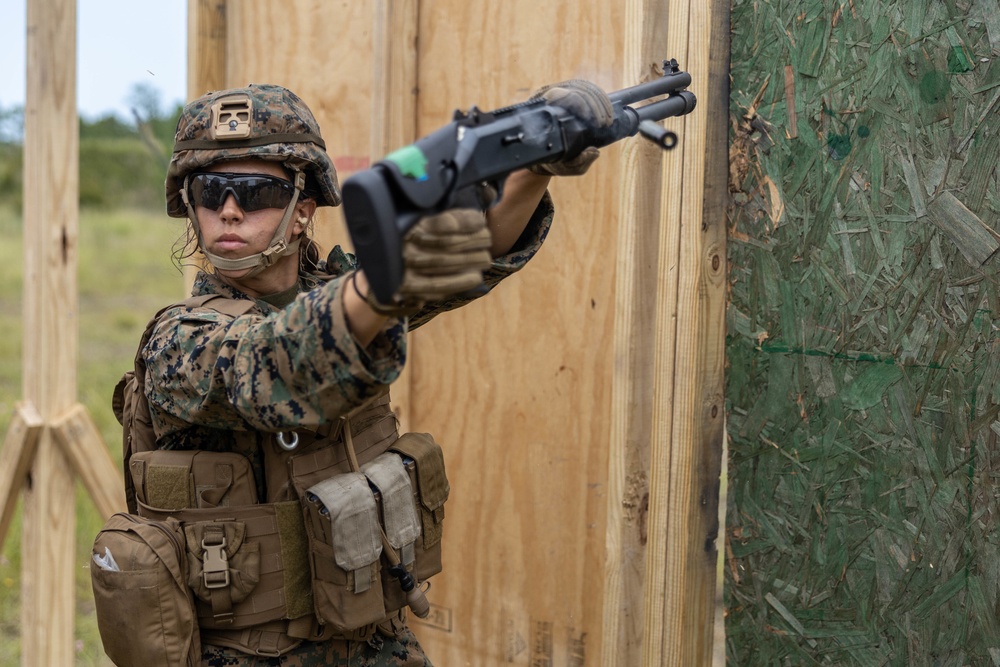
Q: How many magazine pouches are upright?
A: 3